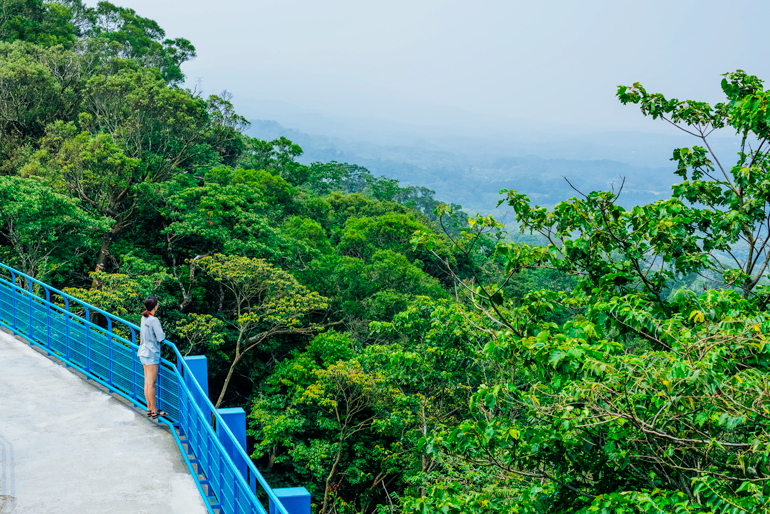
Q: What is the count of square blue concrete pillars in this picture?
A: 3